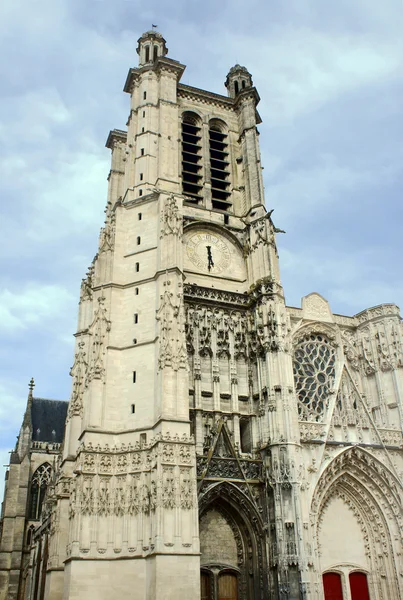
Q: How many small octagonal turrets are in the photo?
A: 2